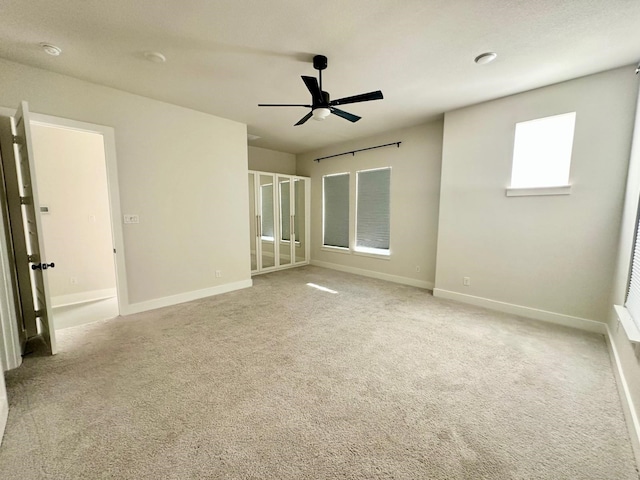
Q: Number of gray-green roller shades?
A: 2